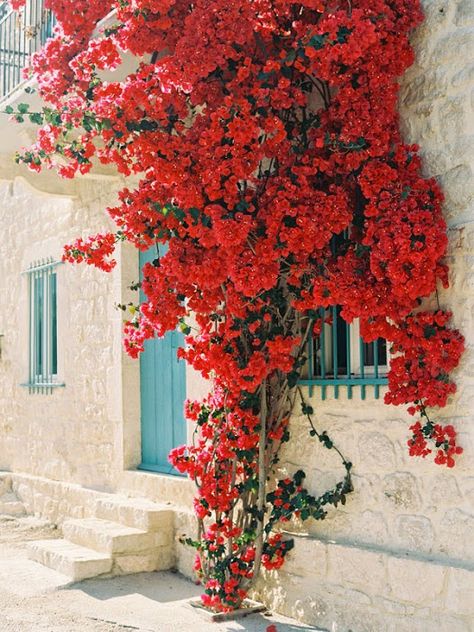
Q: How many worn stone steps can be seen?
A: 3